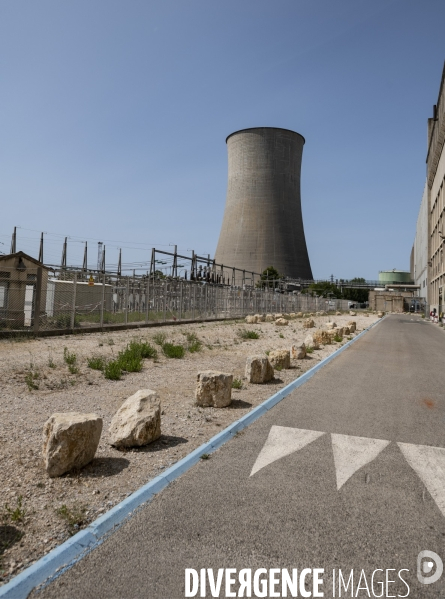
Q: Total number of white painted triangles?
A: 3